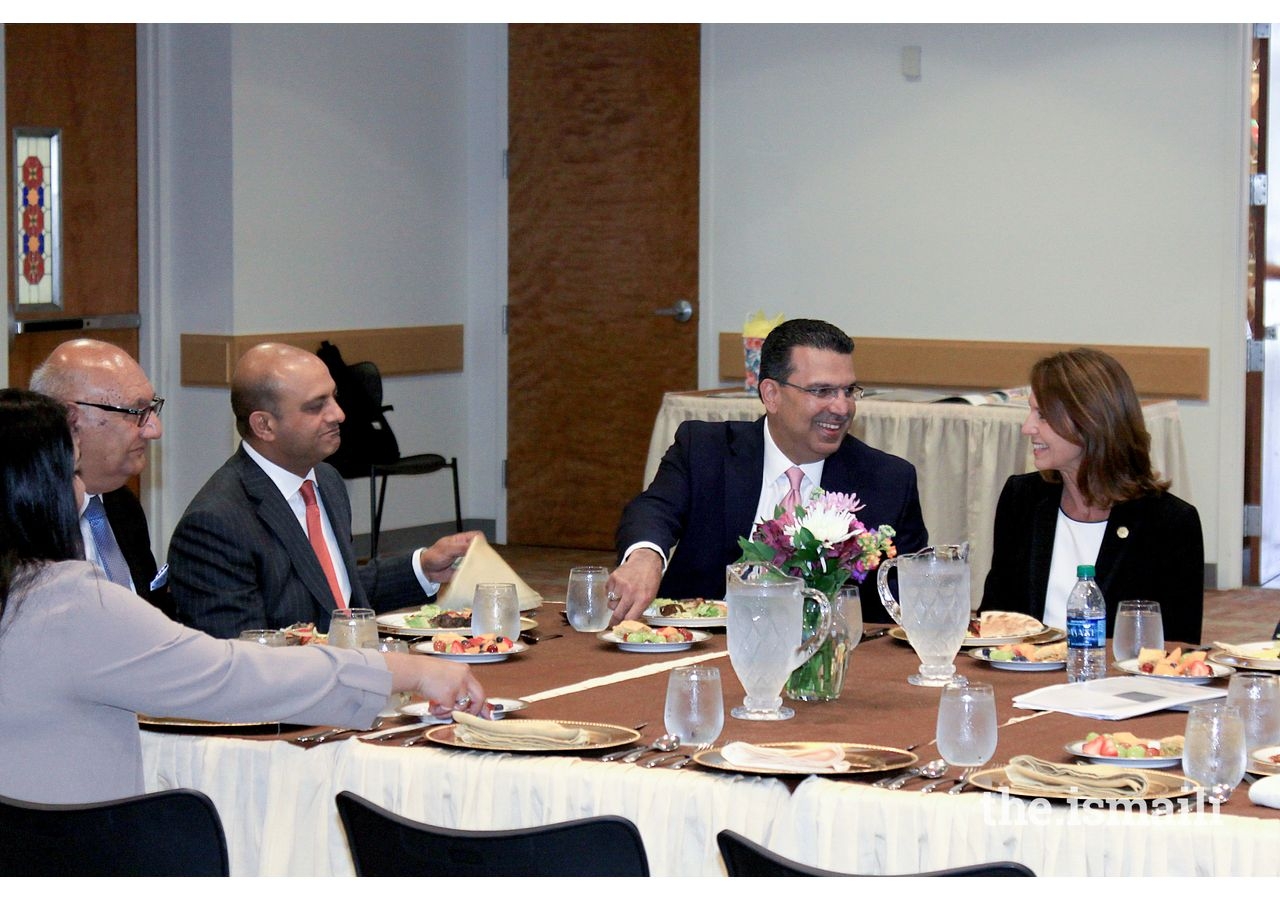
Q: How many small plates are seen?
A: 6